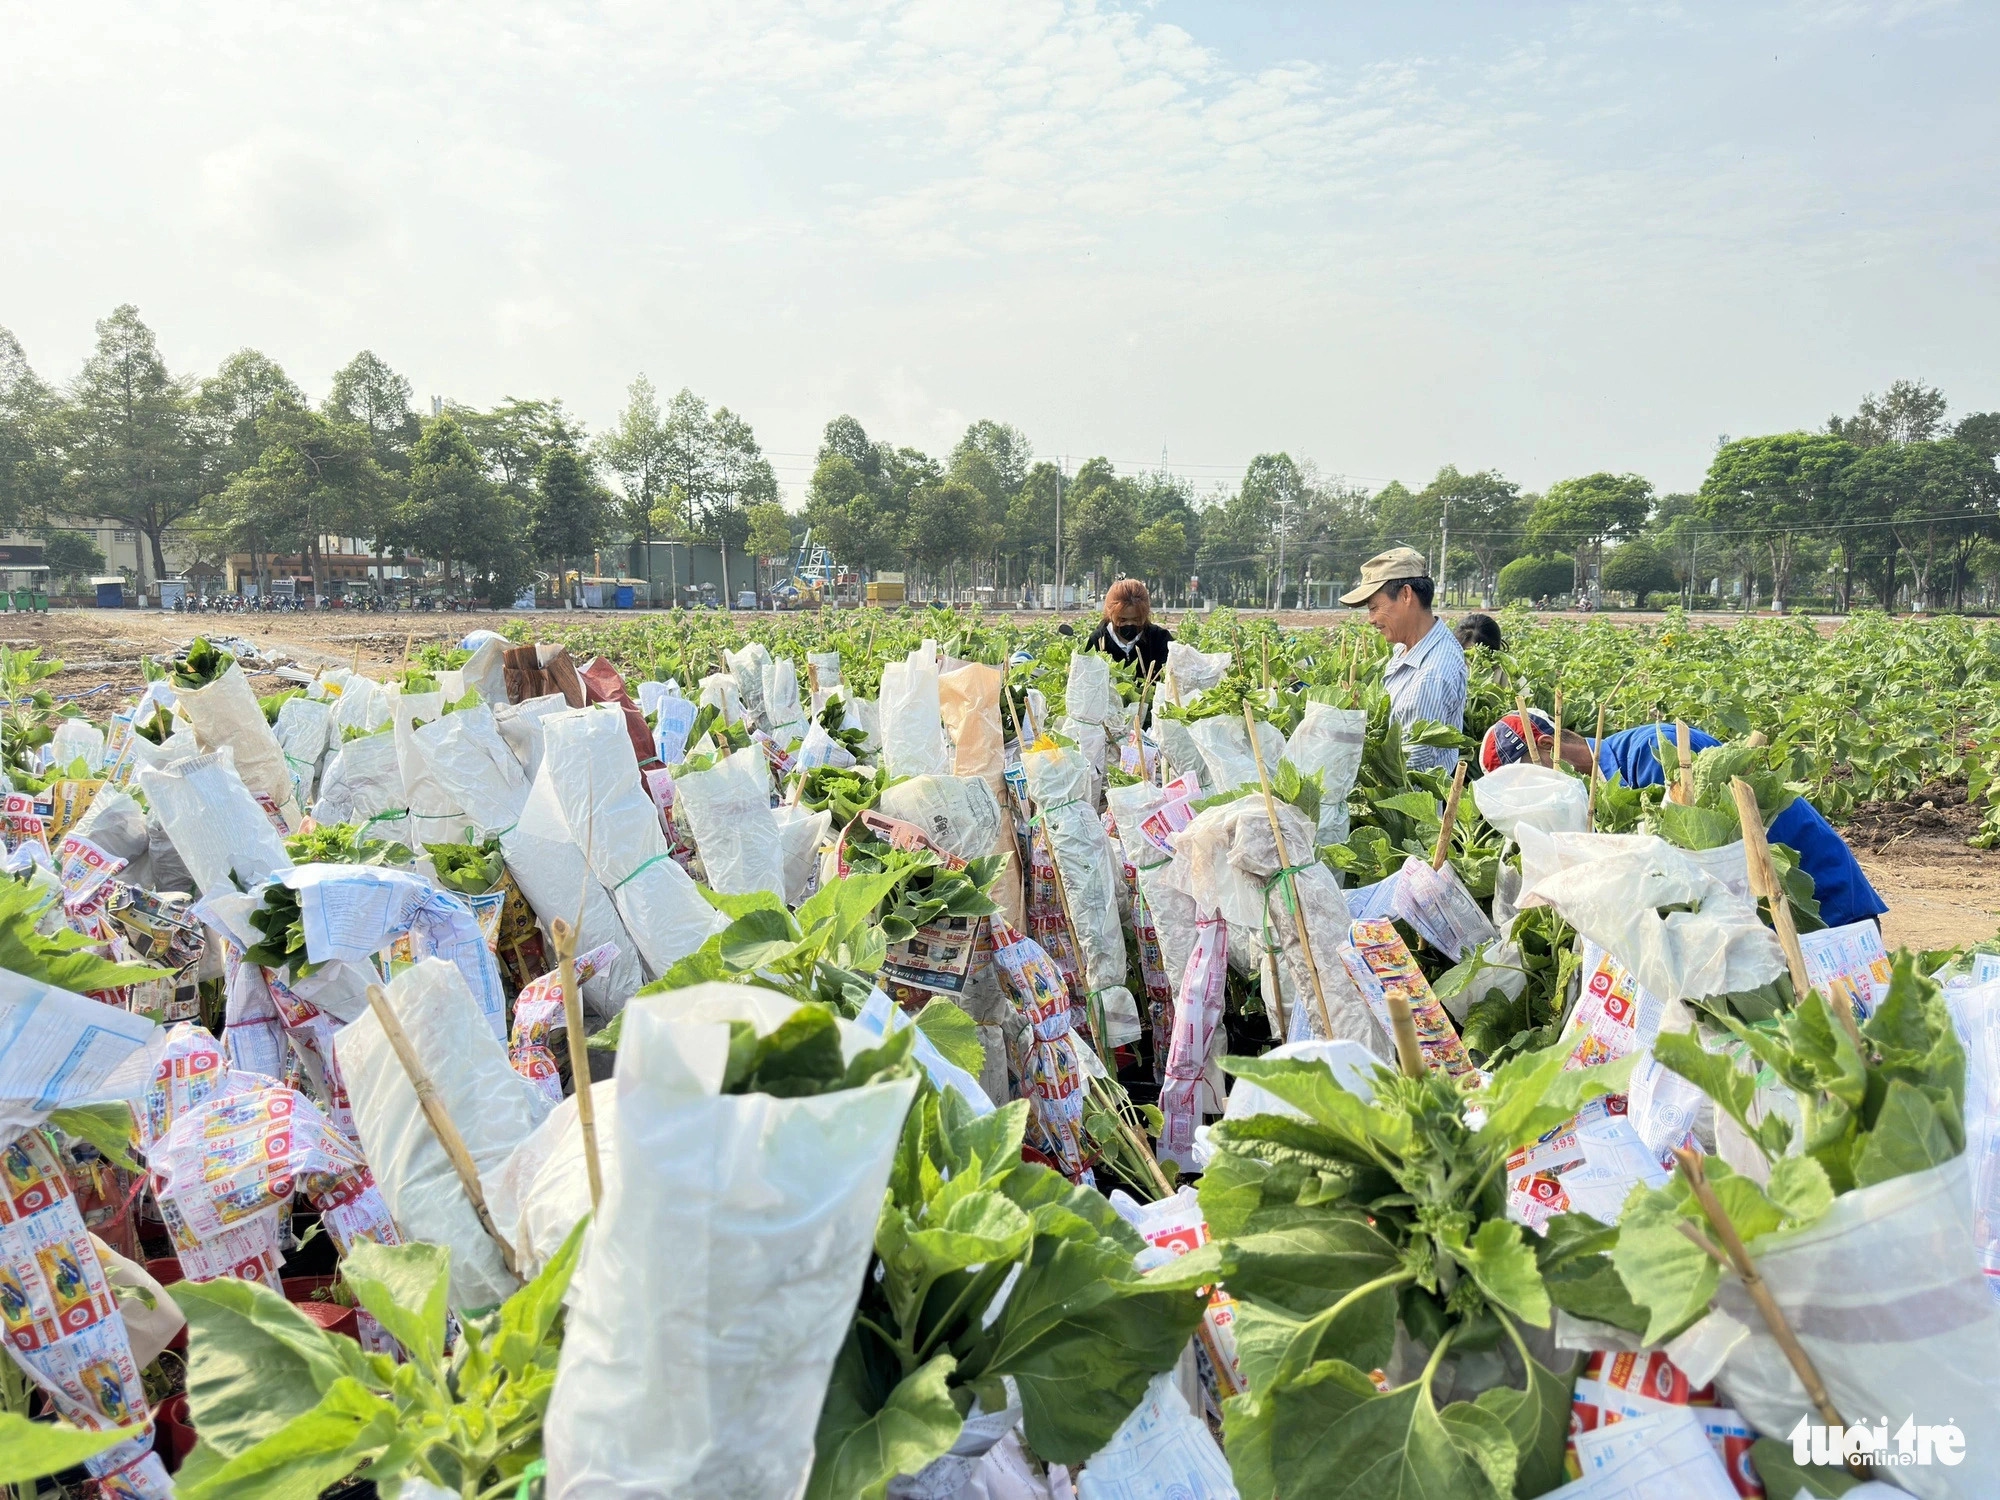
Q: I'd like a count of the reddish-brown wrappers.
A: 2